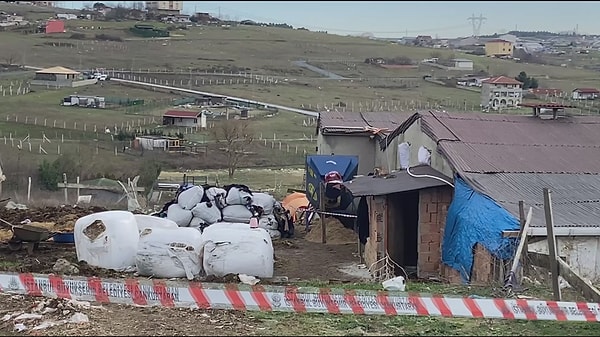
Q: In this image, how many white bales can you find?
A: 4